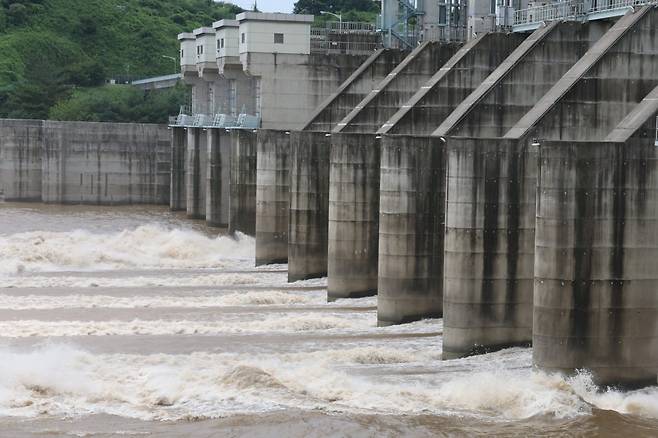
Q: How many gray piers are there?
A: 10